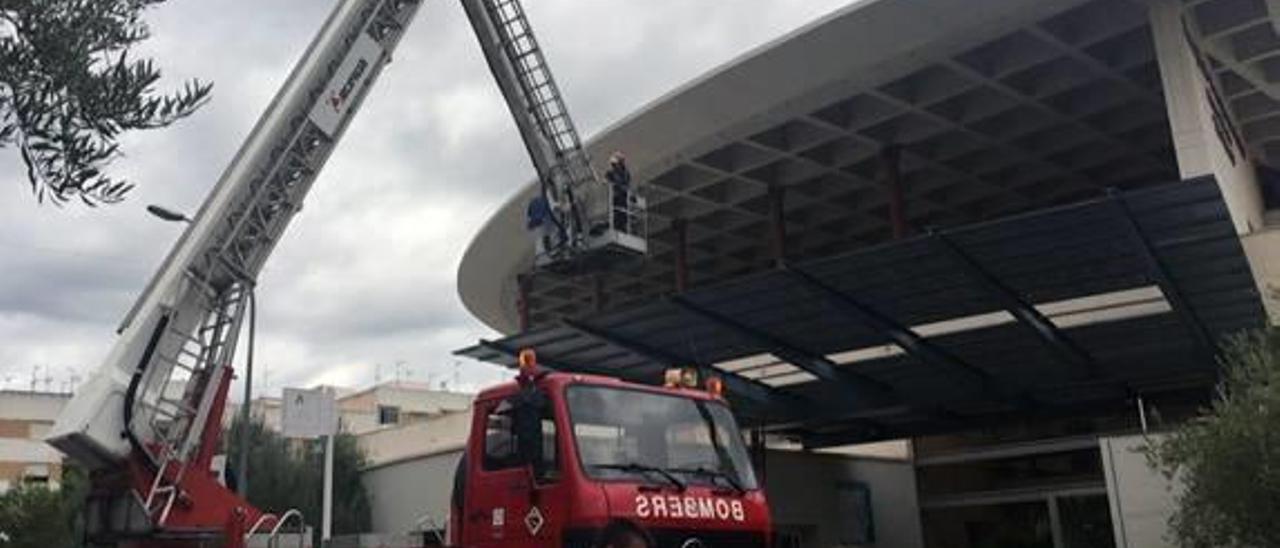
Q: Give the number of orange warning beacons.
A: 2